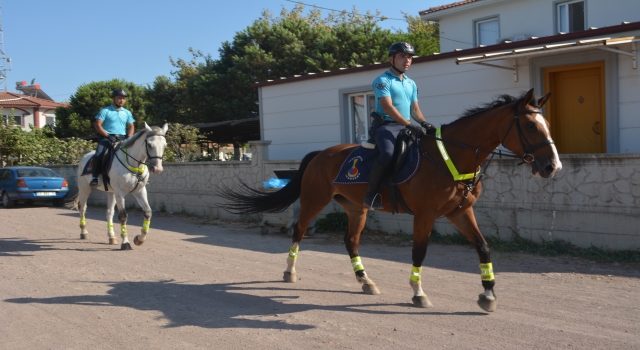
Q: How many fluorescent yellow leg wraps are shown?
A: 8